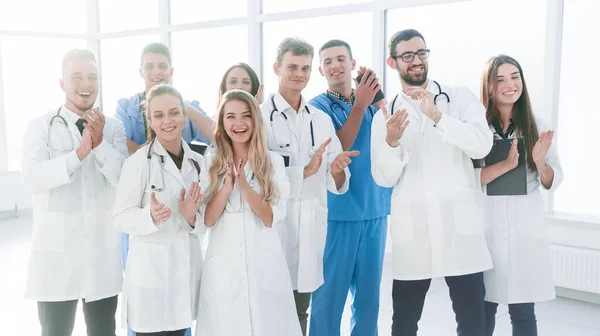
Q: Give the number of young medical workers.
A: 9